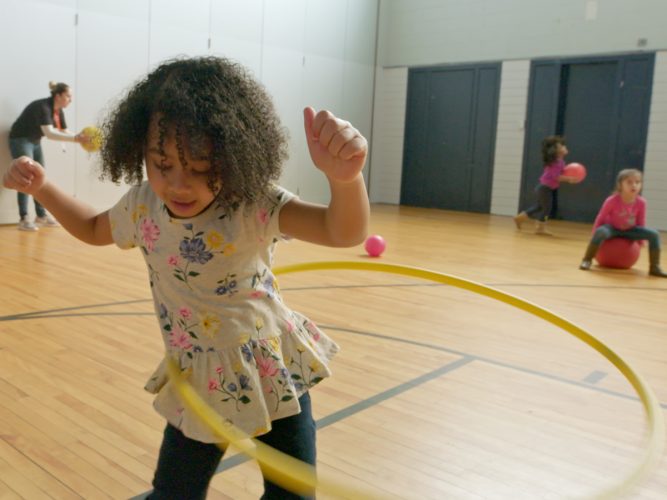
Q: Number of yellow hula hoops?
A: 1